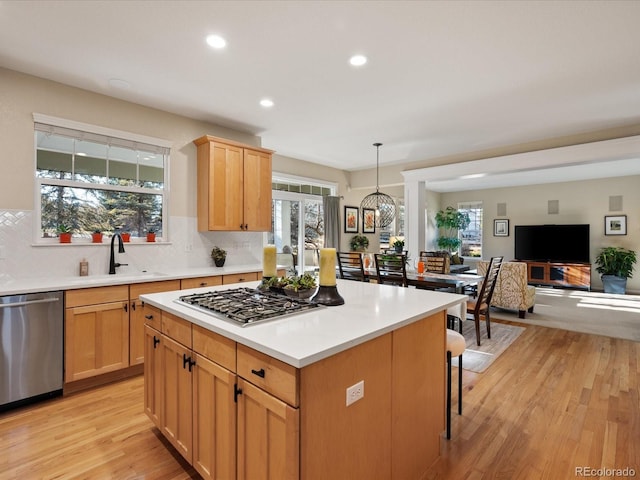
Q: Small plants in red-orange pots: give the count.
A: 4